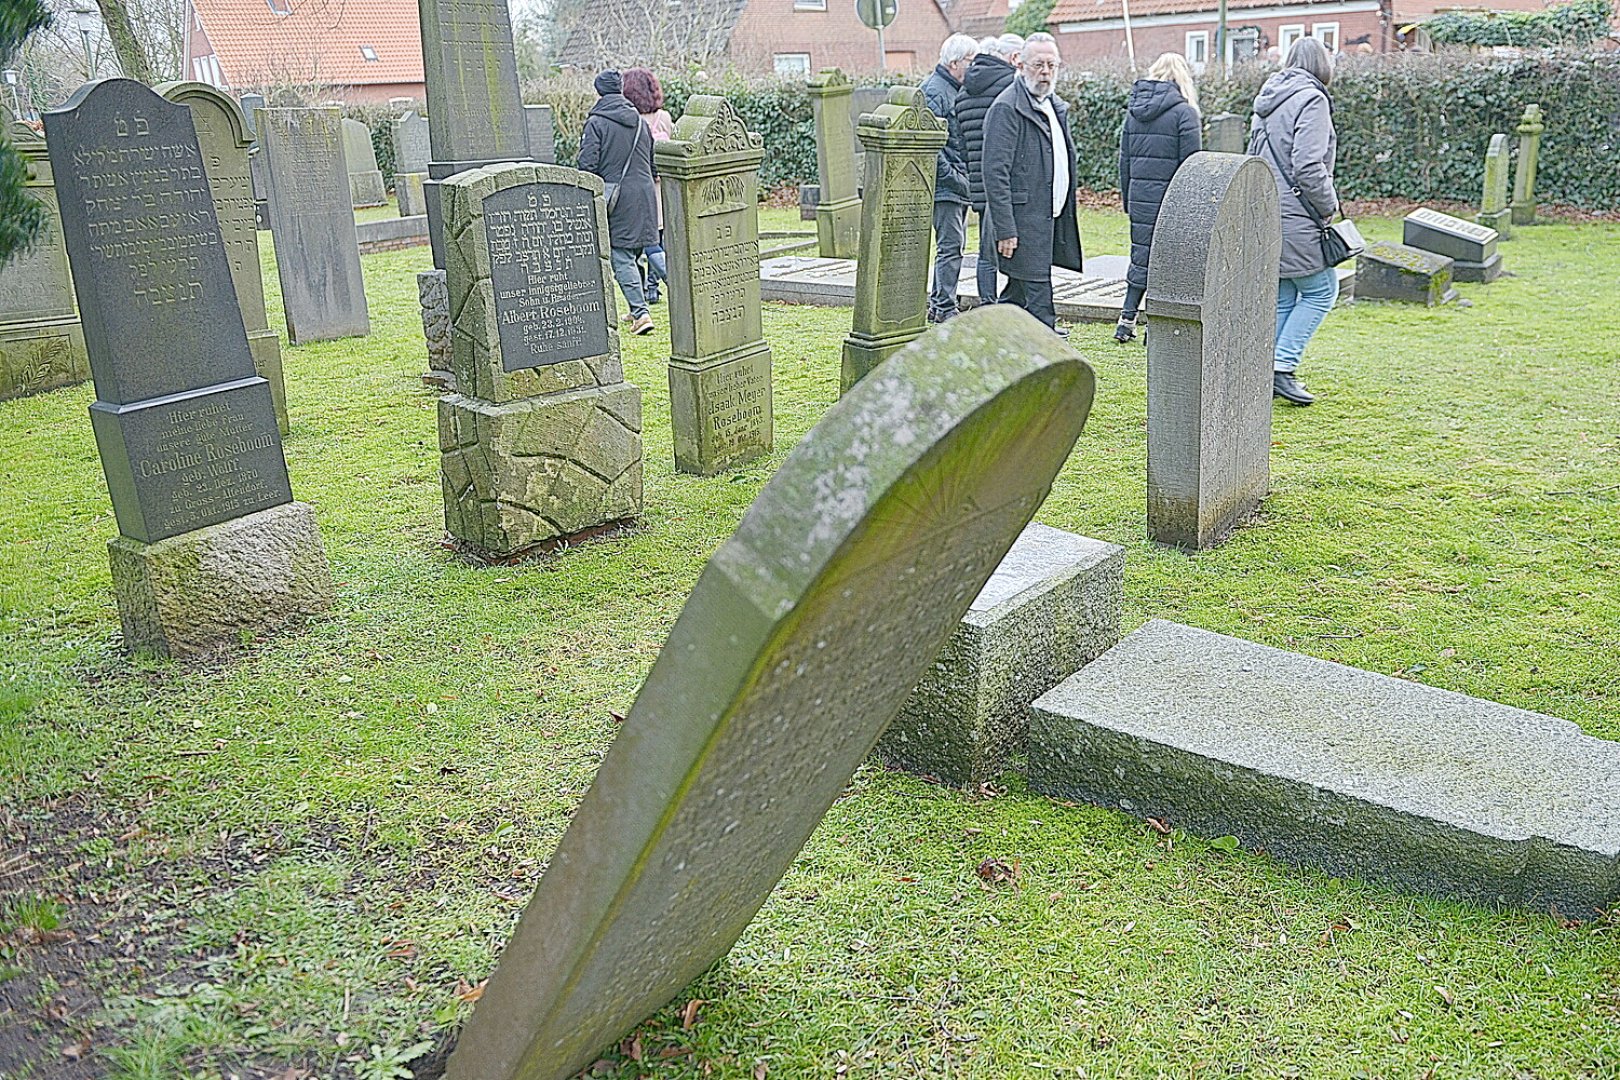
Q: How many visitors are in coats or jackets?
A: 7